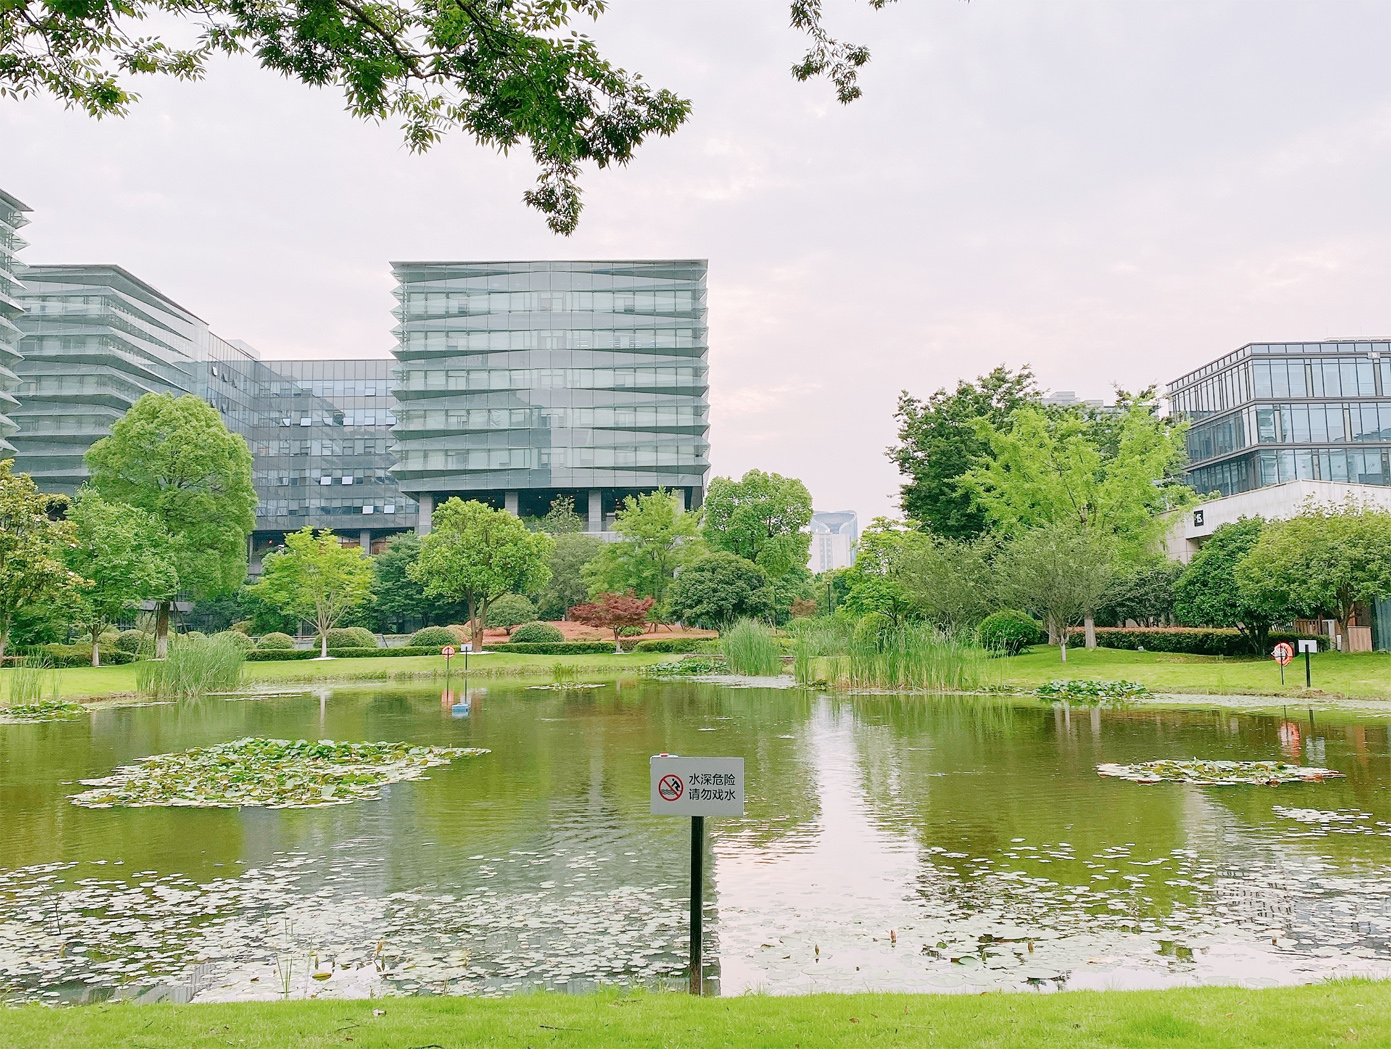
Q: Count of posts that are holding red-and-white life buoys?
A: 2